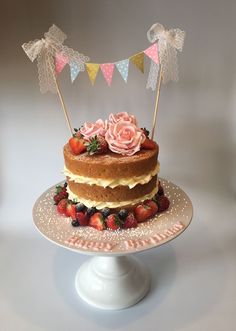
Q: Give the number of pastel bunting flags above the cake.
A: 7